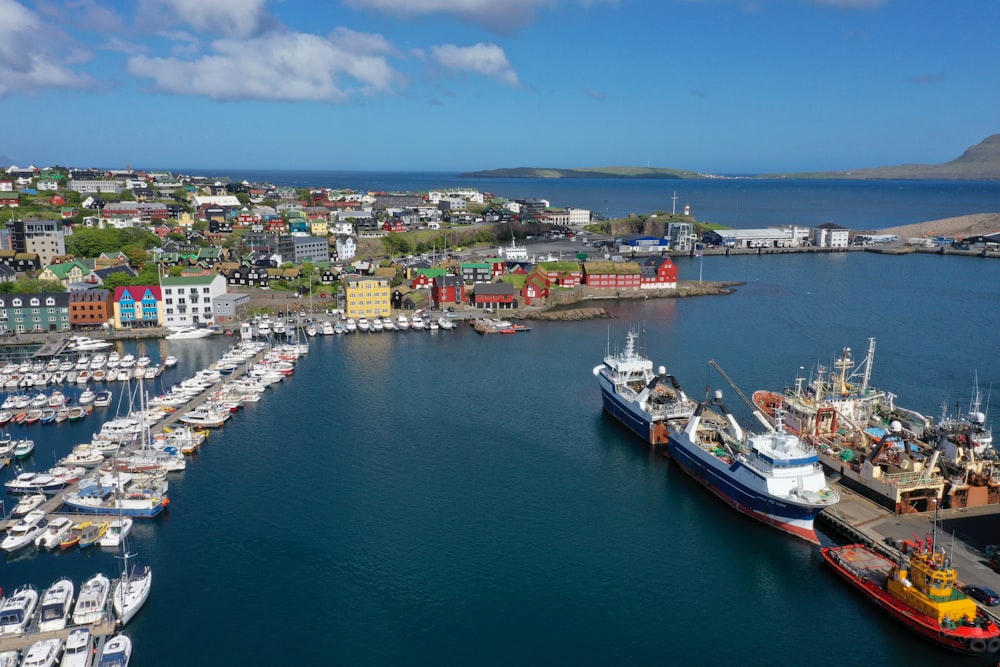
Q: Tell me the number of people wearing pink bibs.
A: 0